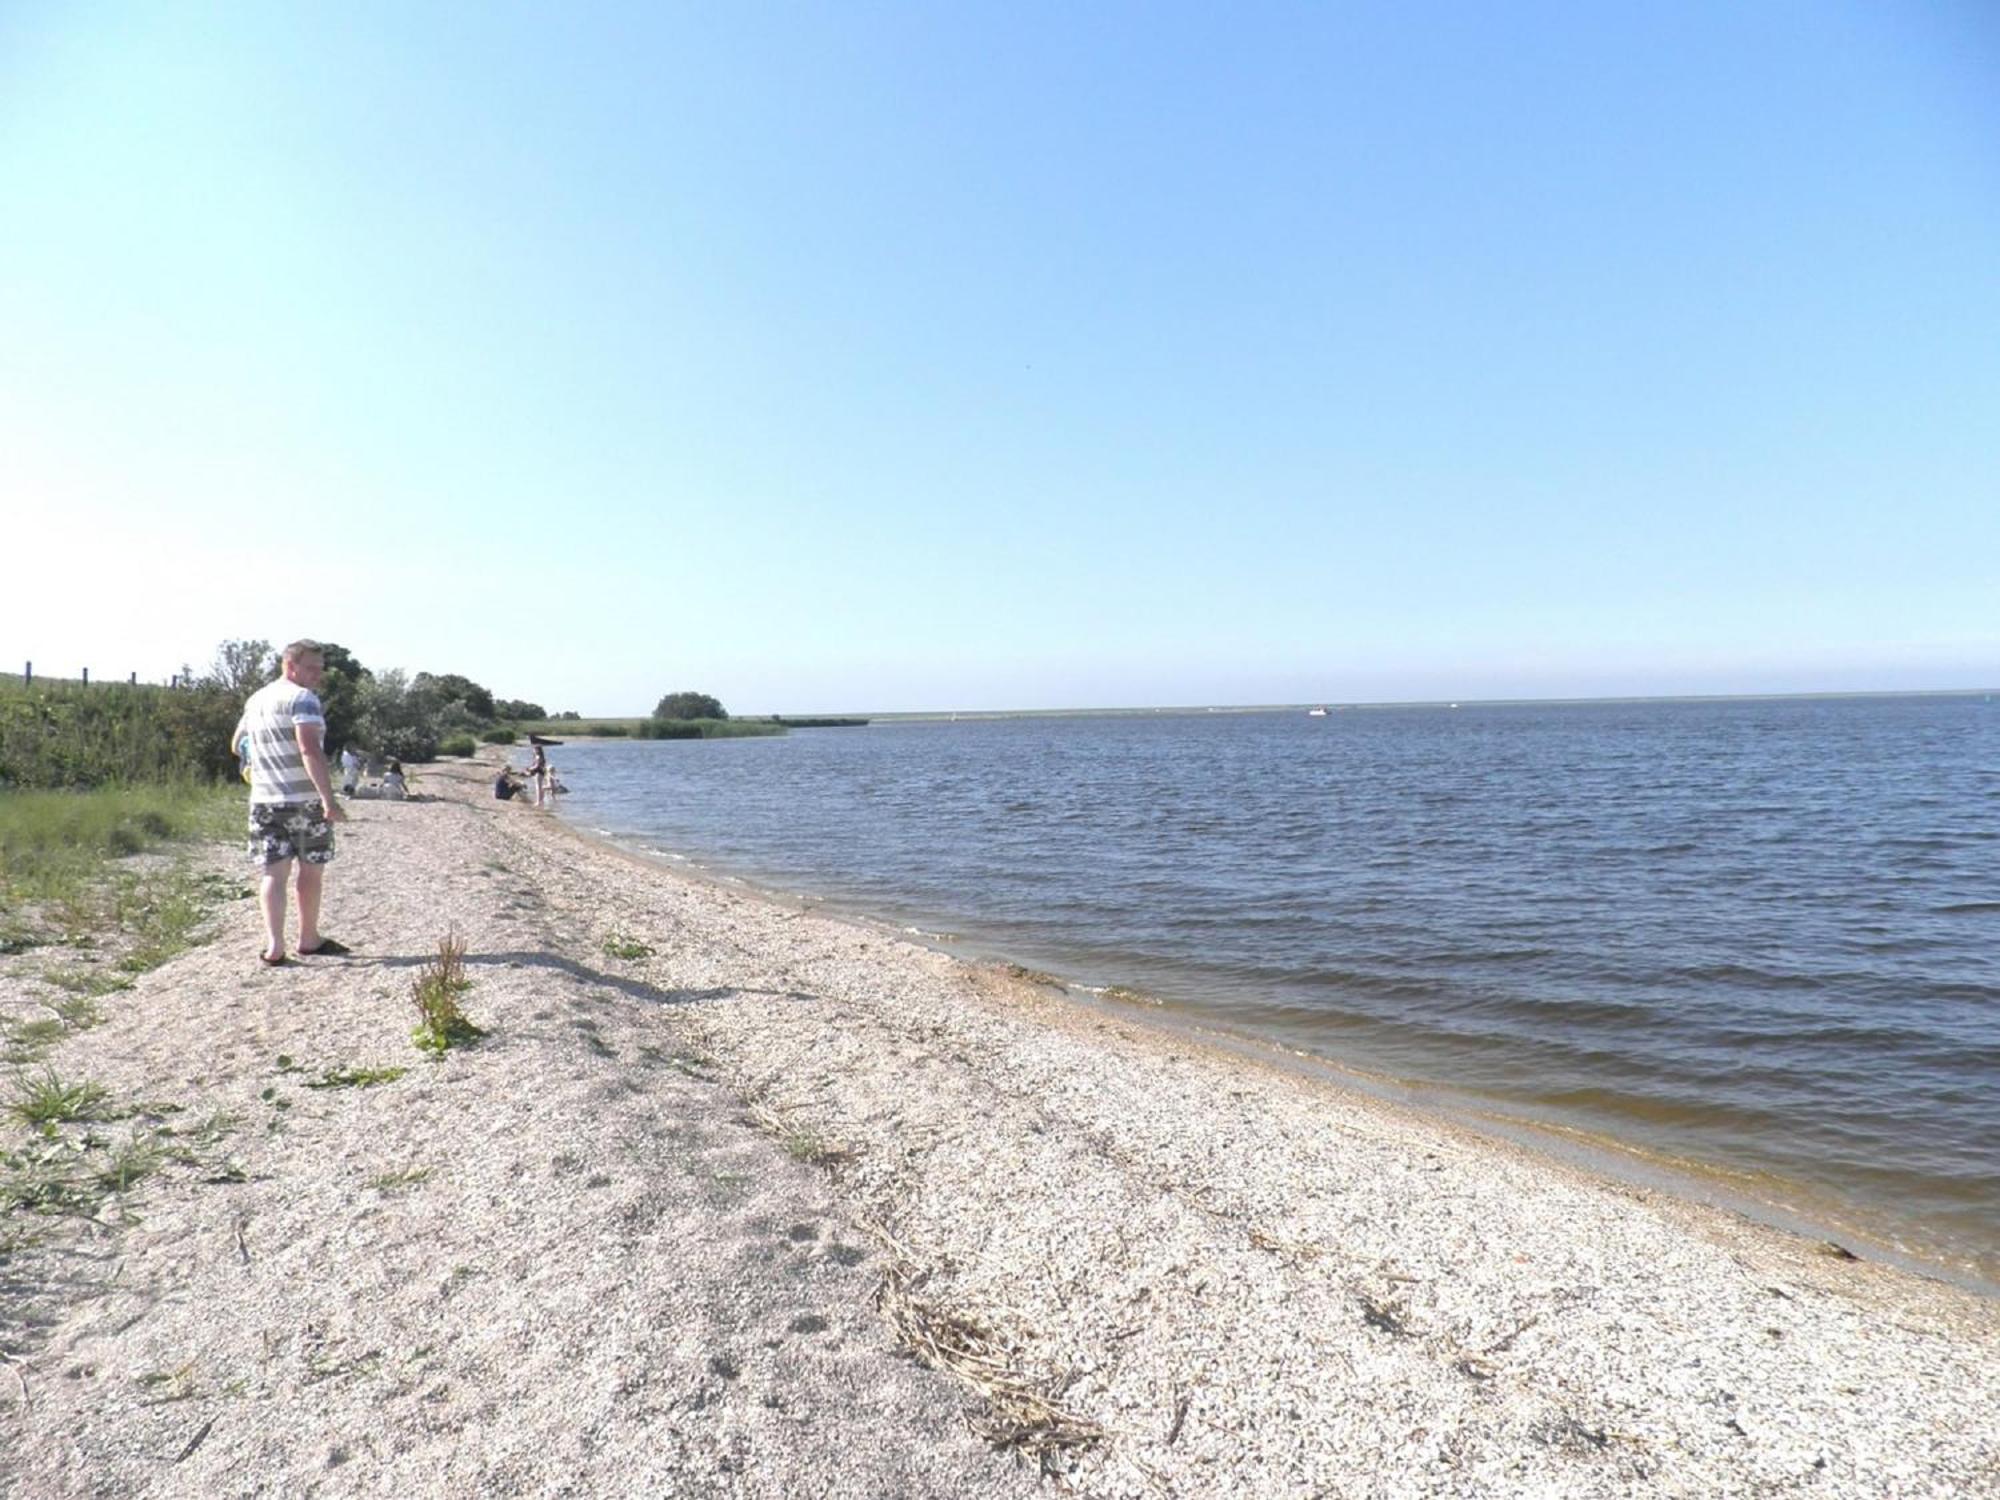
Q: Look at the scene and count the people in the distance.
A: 5